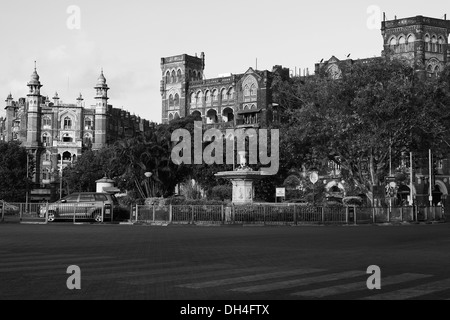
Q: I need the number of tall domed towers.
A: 2